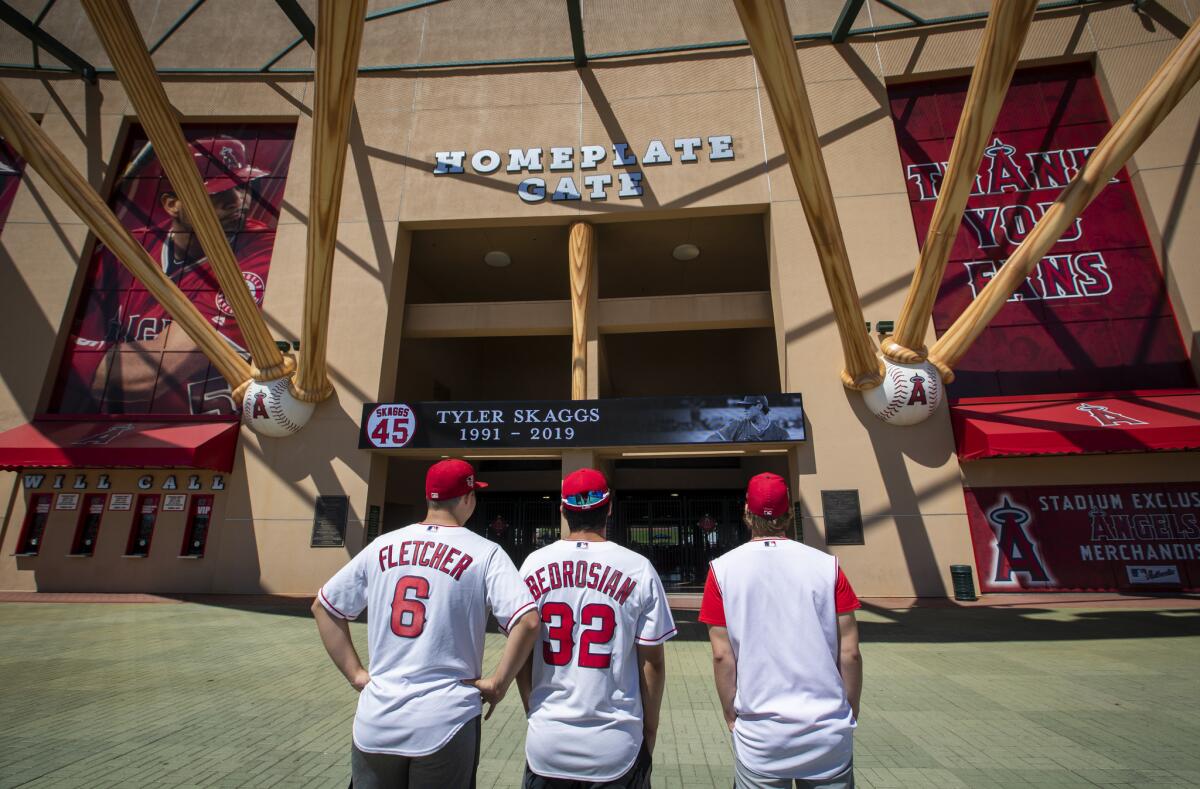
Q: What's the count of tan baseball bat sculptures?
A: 7